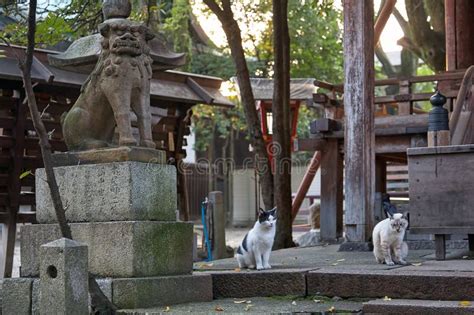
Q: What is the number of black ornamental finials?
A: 1